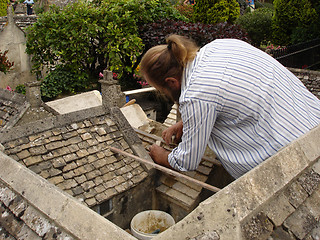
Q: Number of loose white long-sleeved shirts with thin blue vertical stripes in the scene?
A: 1